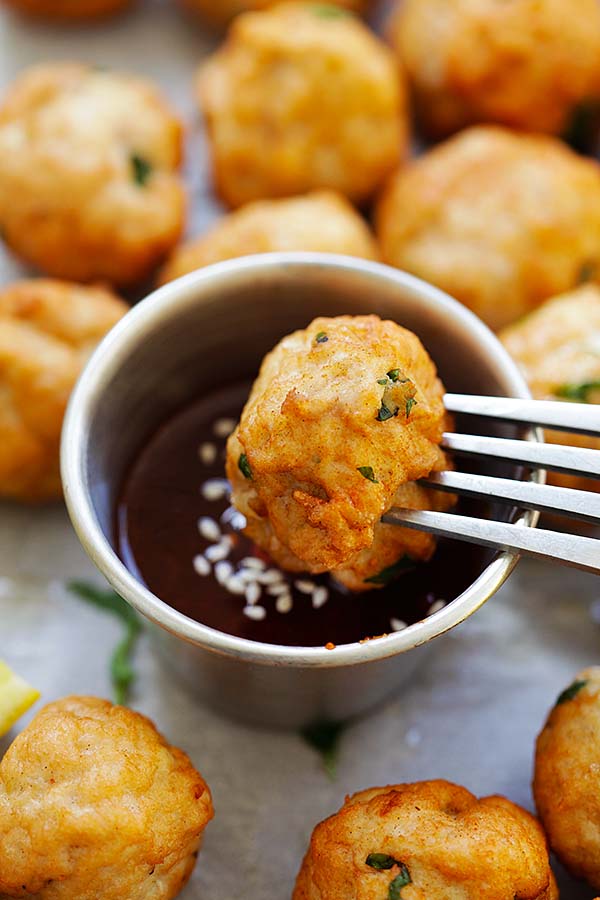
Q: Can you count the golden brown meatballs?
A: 13